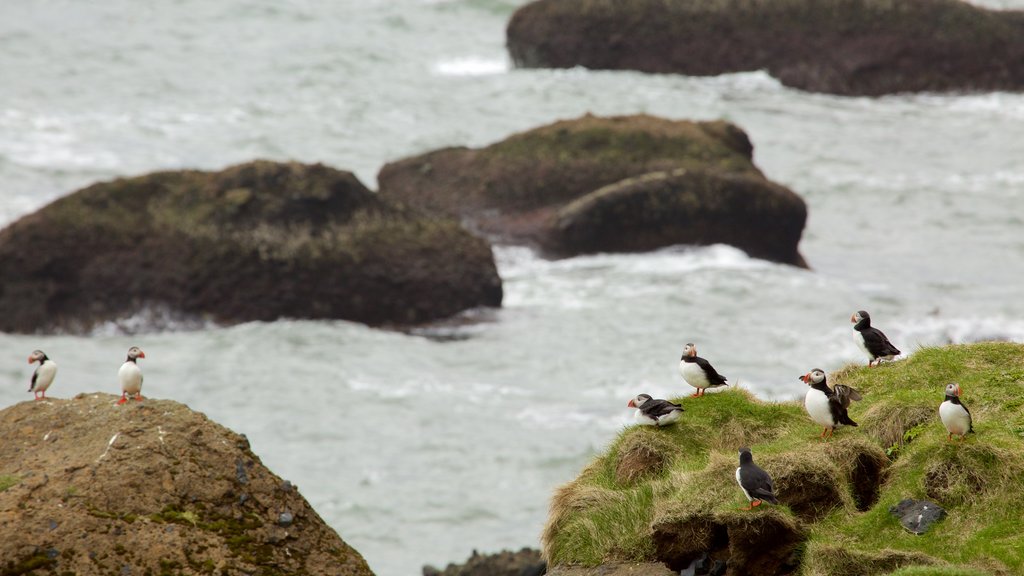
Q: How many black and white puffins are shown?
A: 8